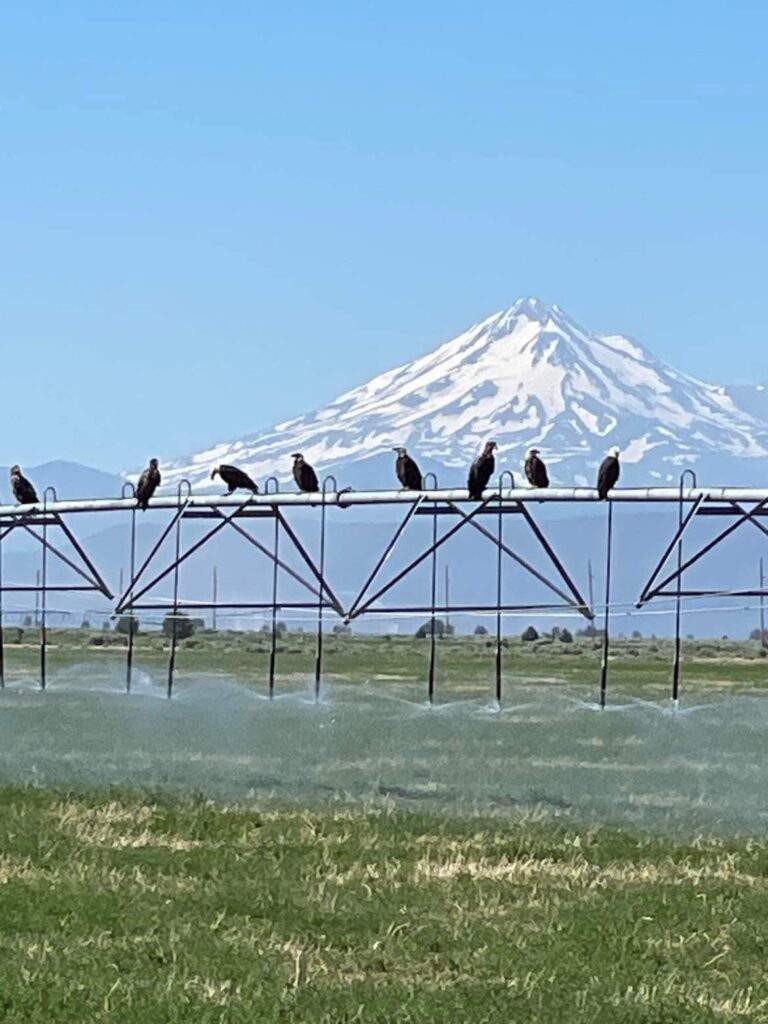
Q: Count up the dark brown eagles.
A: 8